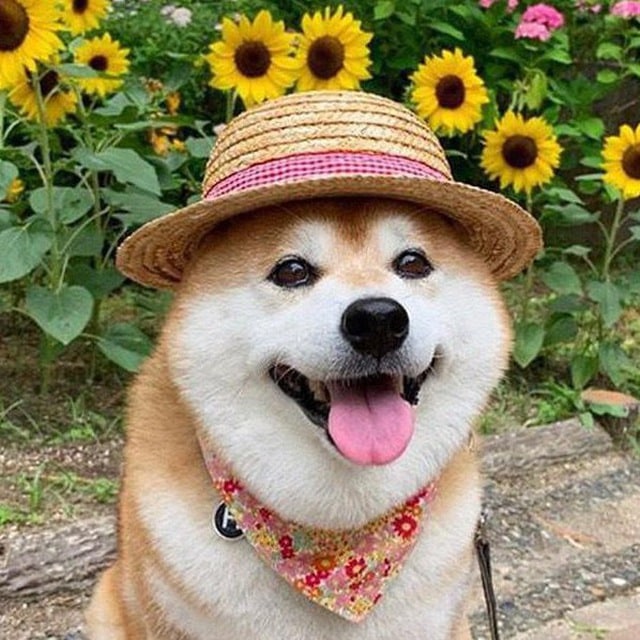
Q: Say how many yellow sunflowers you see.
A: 9